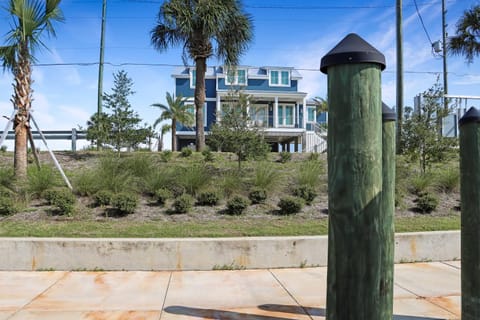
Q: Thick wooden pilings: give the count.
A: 3